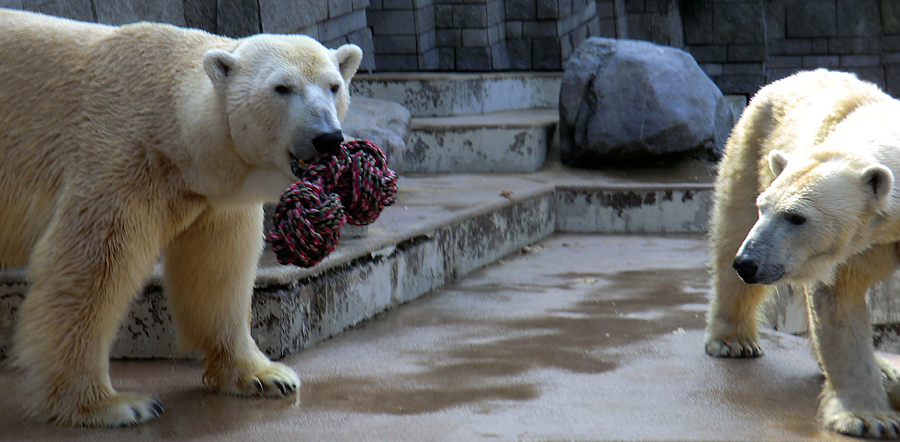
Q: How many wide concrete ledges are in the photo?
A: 3